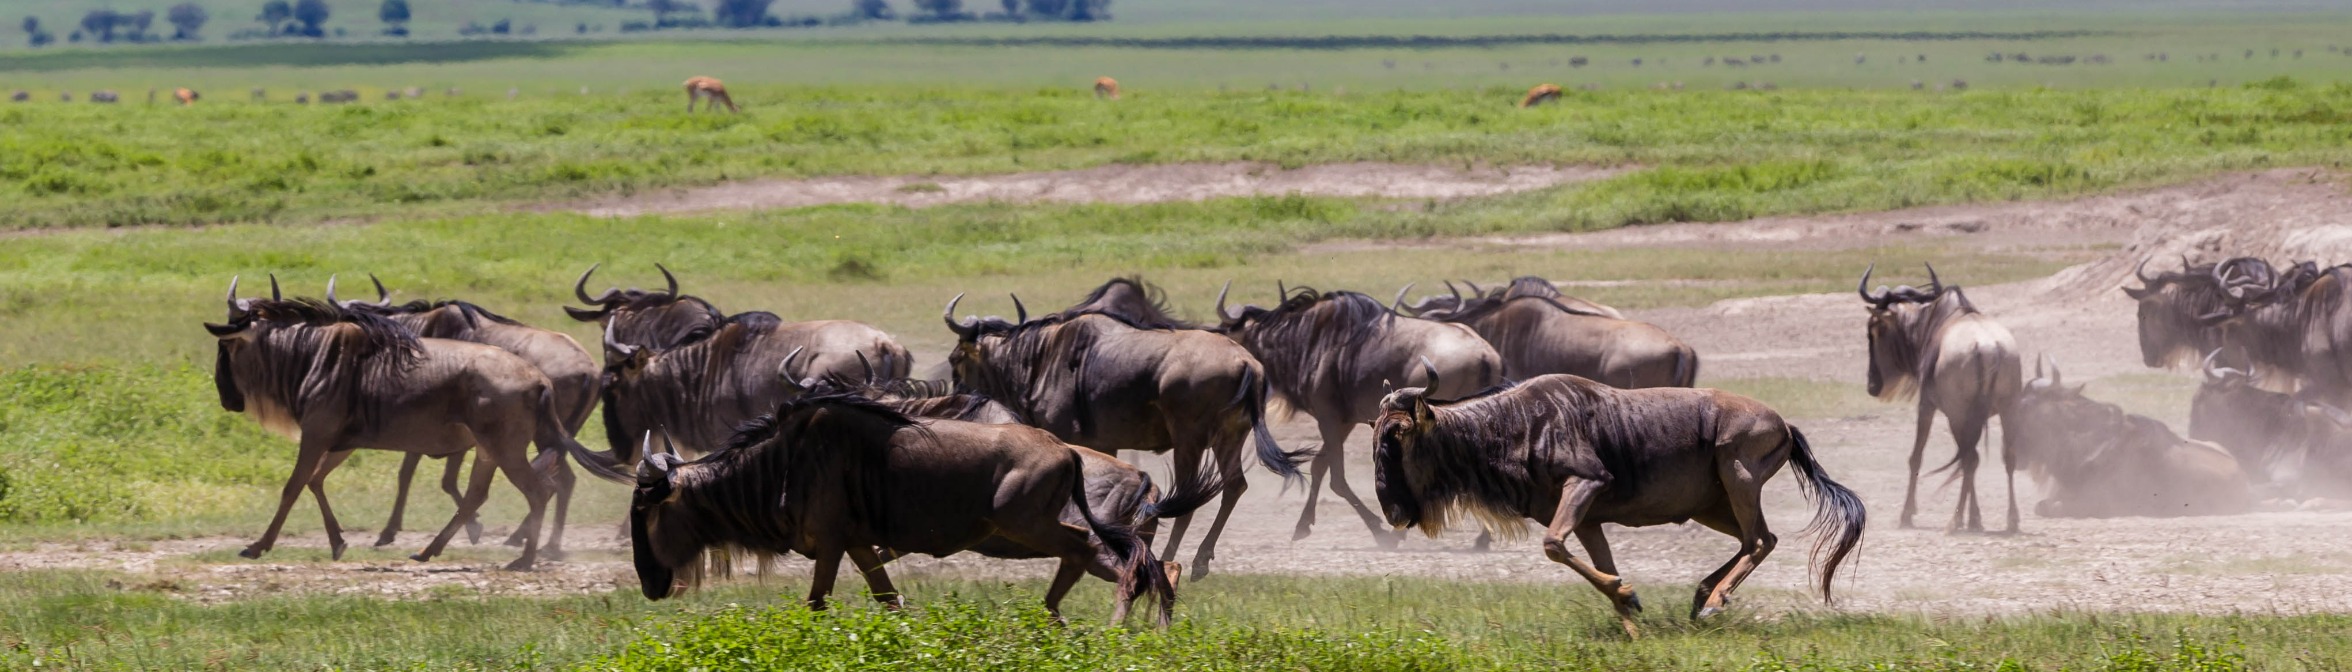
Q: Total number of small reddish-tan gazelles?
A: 4